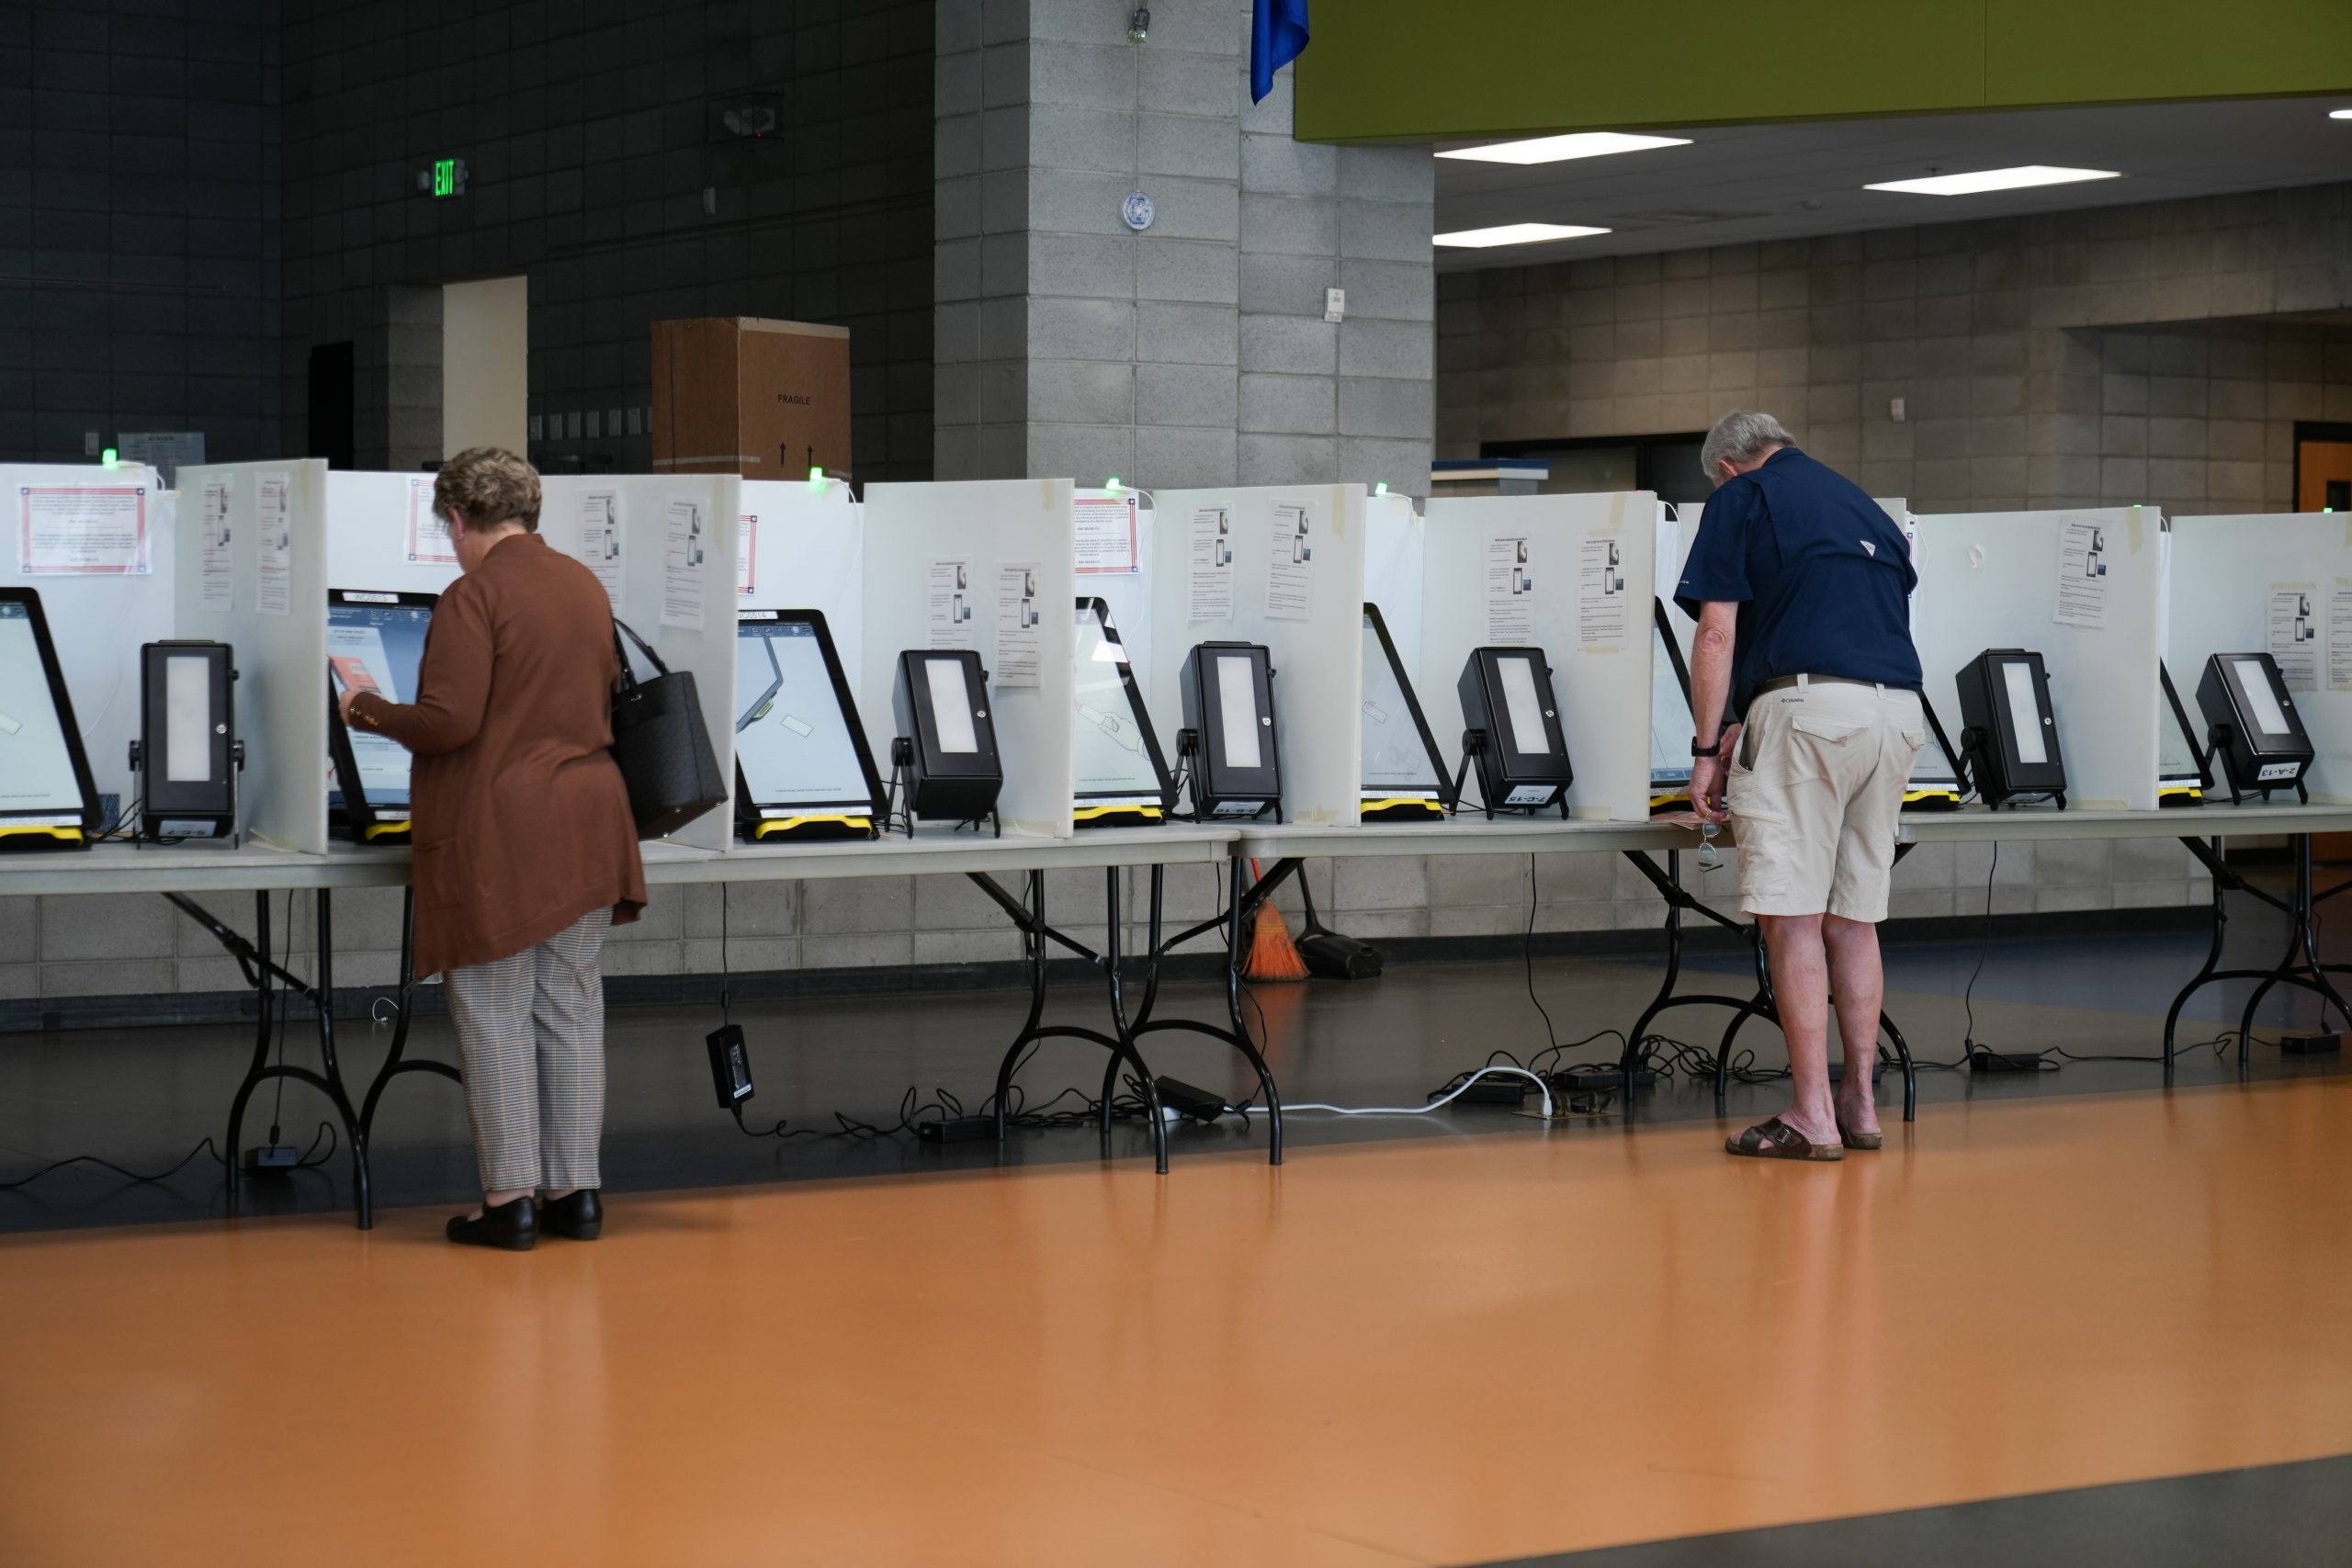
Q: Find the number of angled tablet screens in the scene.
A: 8